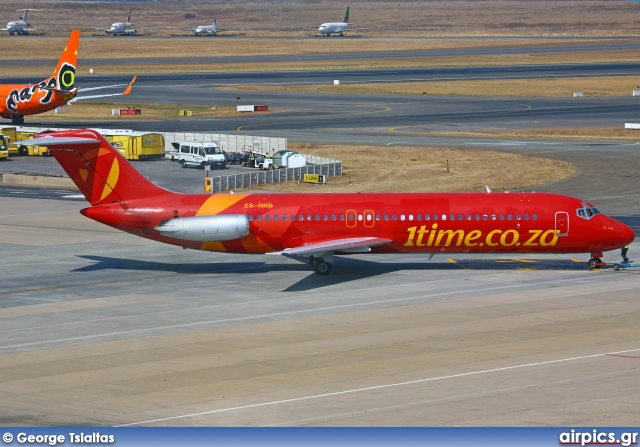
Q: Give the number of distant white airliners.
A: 4